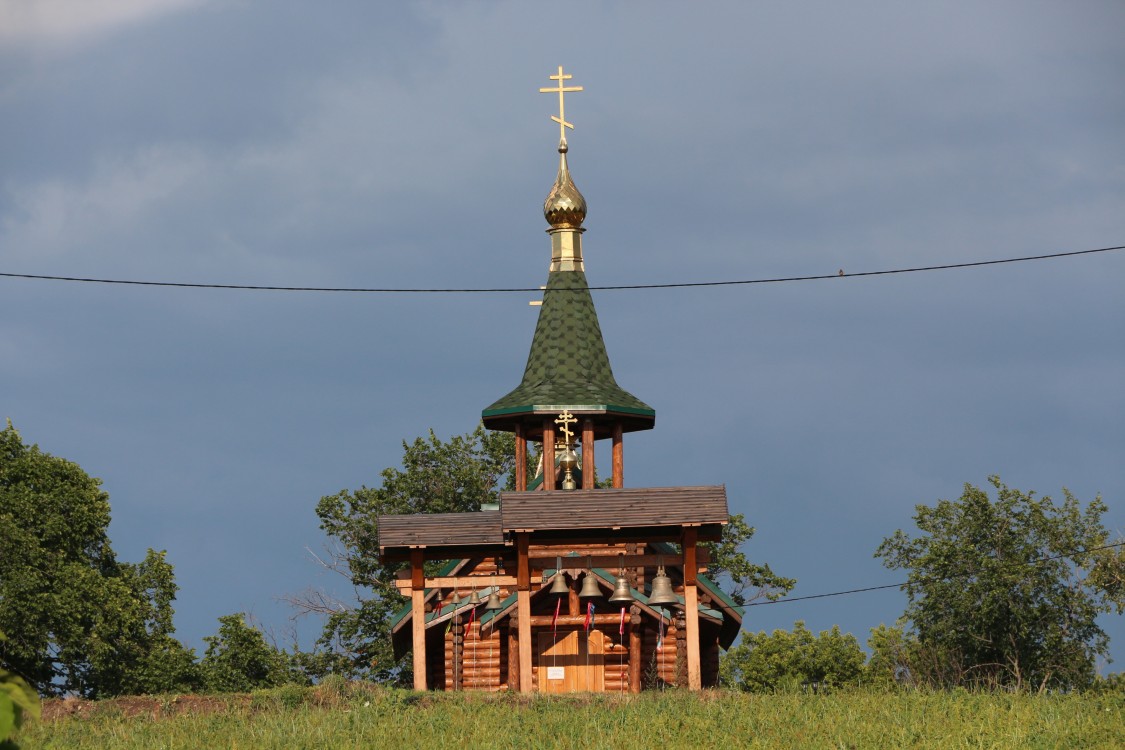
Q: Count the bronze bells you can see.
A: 8